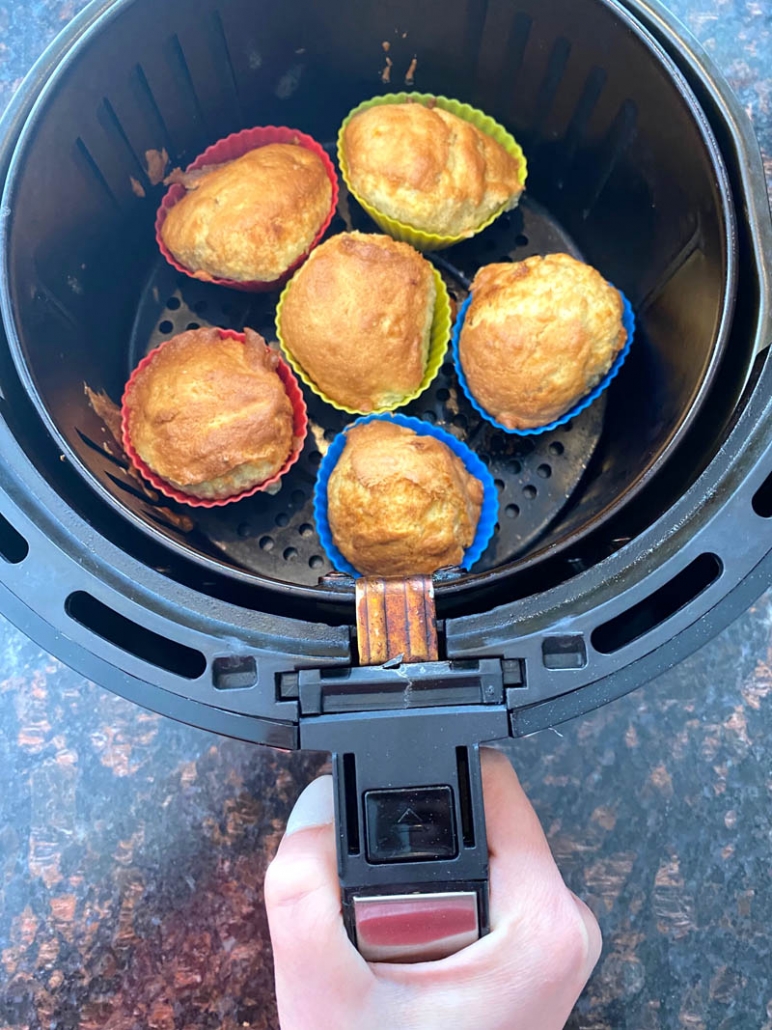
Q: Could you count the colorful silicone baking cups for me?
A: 6